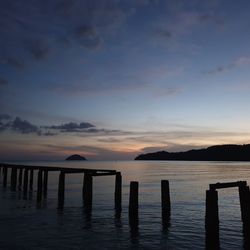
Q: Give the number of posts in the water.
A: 14